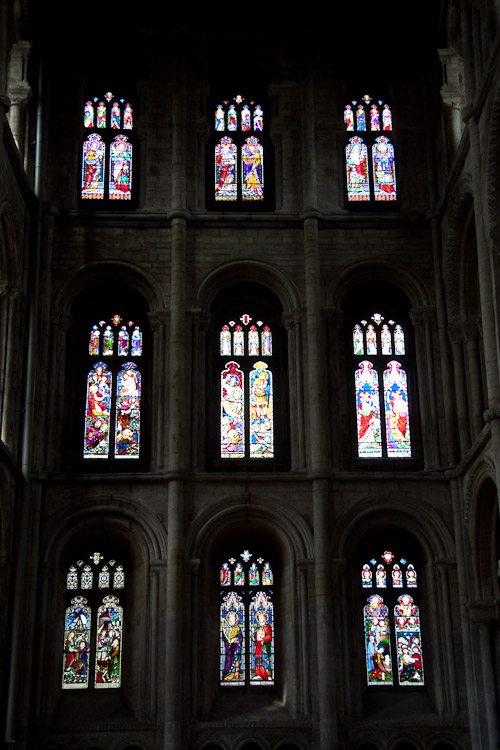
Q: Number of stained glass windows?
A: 9